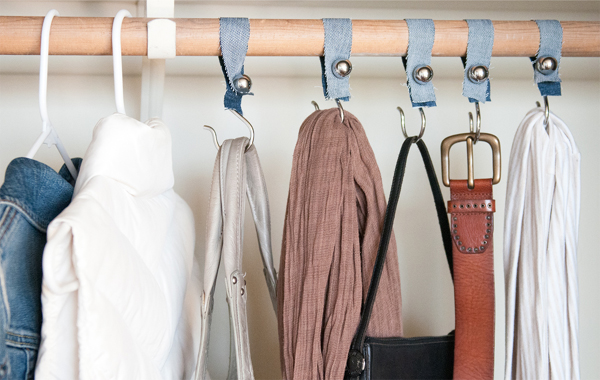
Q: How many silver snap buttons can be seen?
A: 5